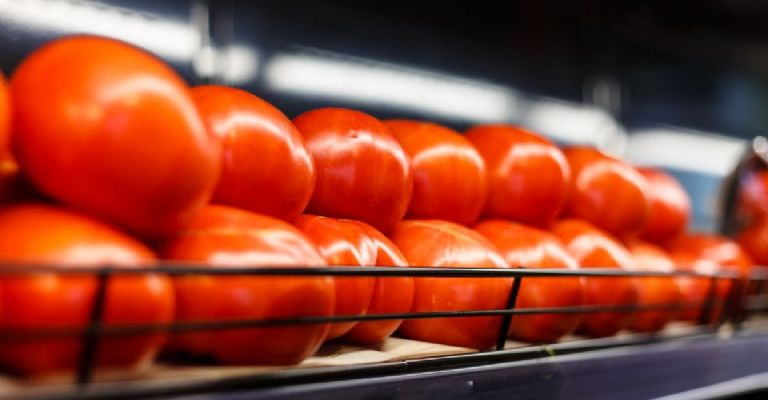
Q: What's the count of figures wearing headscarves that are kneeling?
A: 0